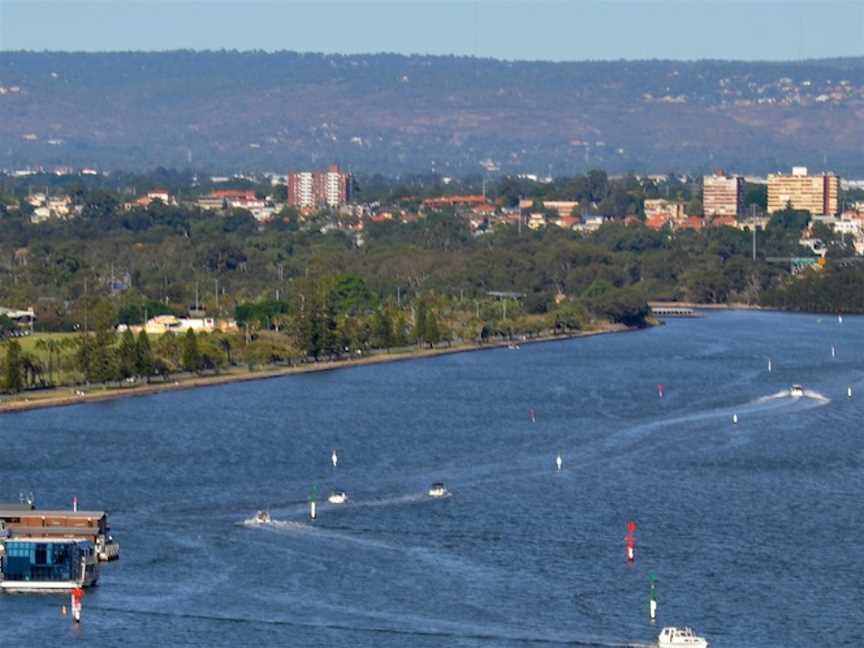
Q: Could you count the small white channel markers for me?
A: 7